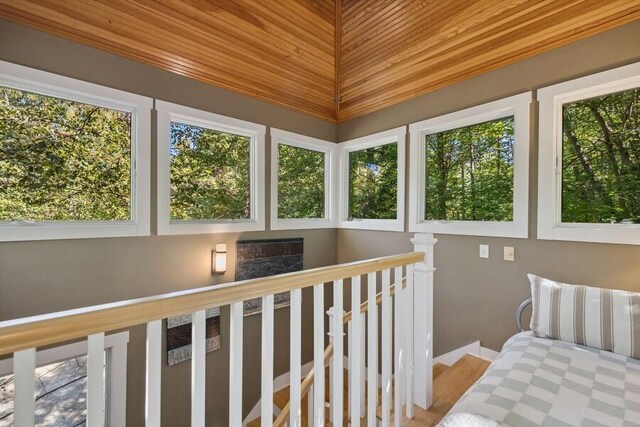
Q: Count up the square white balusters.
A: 14